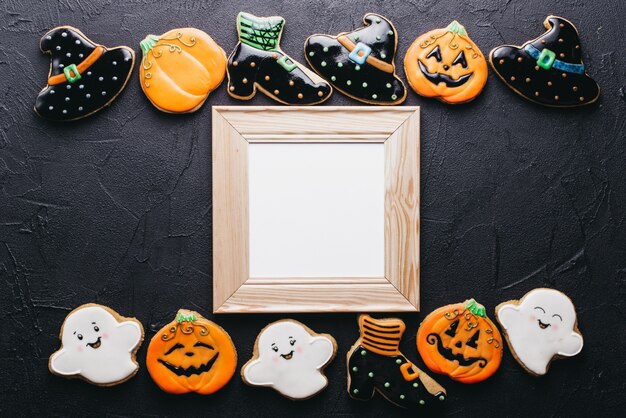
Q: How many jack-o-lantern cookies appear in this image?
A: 3